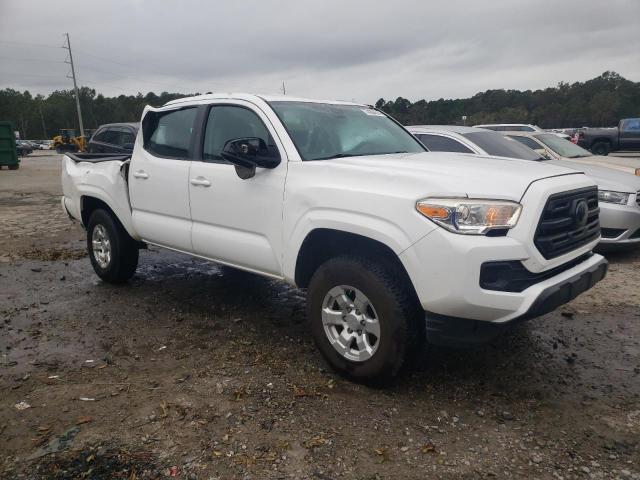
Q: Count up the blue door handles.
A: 0